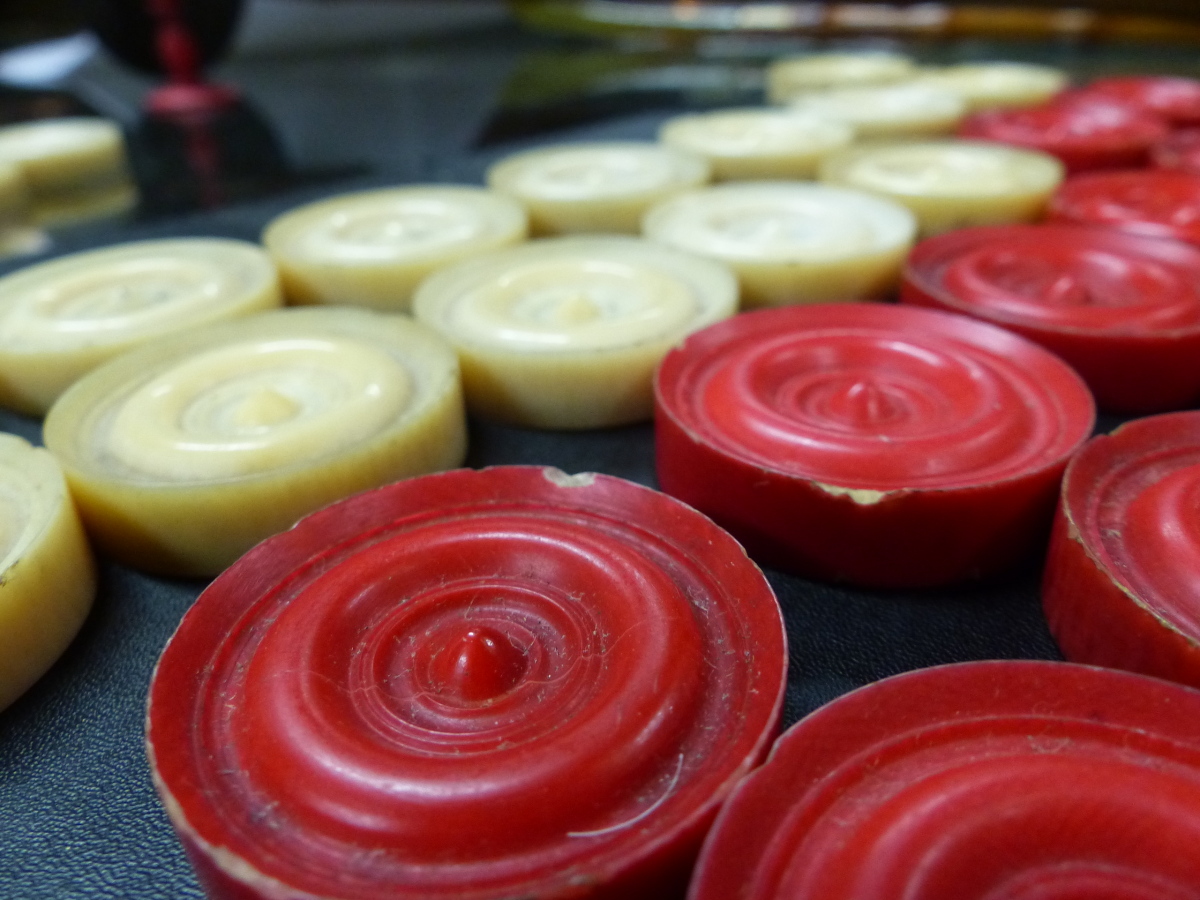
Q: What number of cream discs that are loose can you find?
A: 12